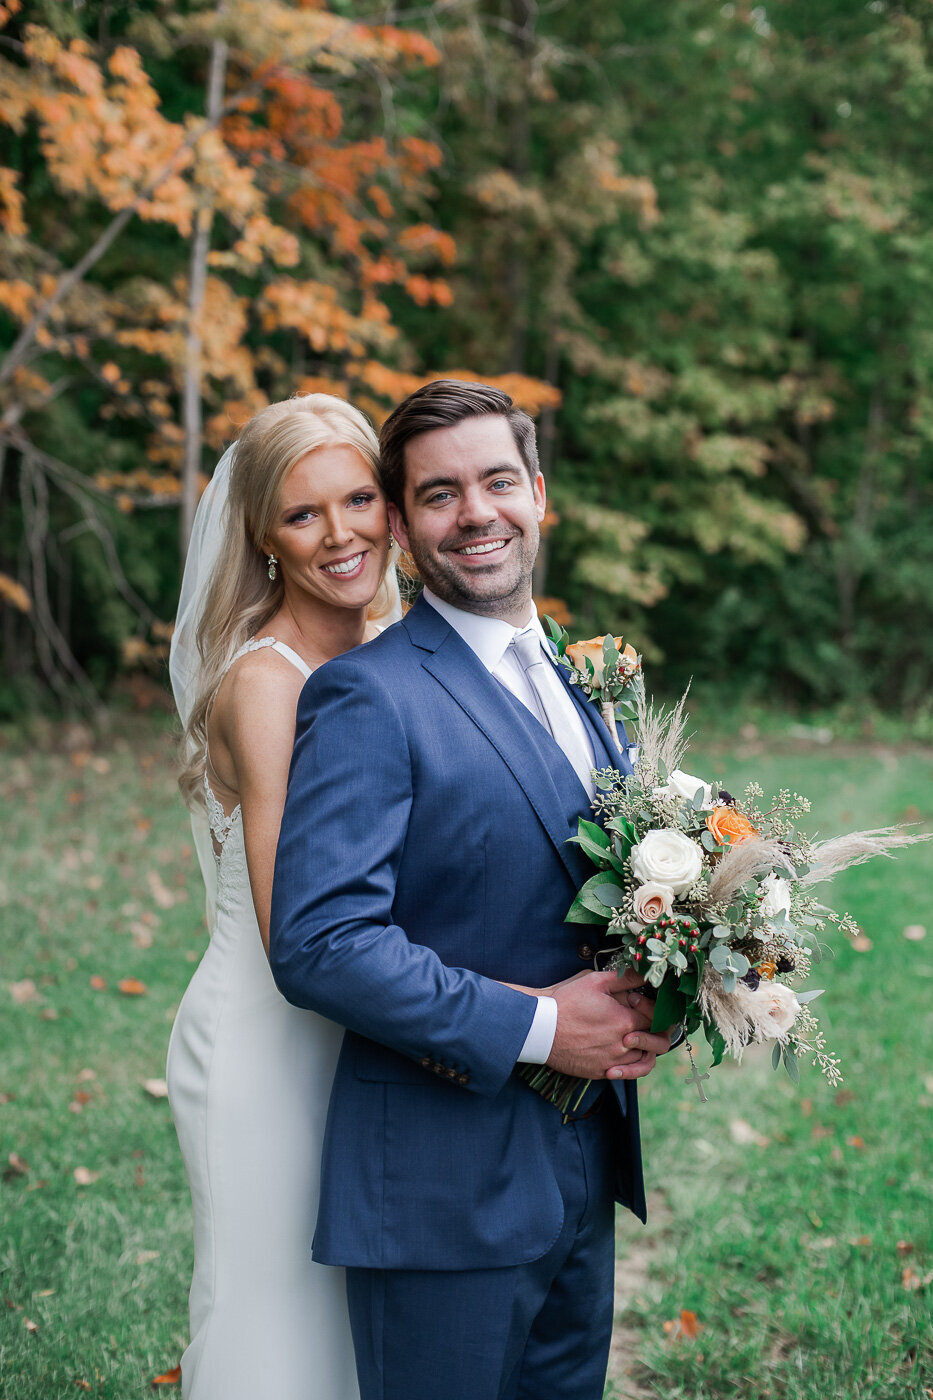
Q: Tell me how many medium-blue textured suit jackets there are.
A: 1